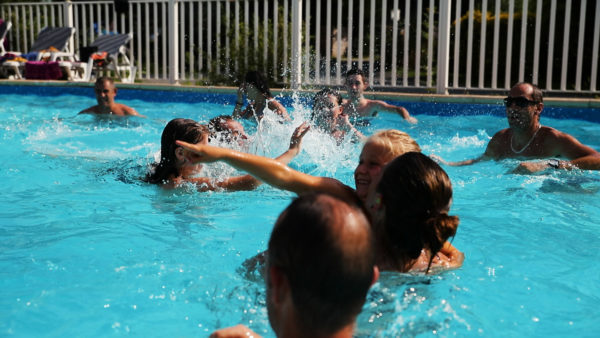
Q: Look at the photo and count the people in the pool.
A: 10